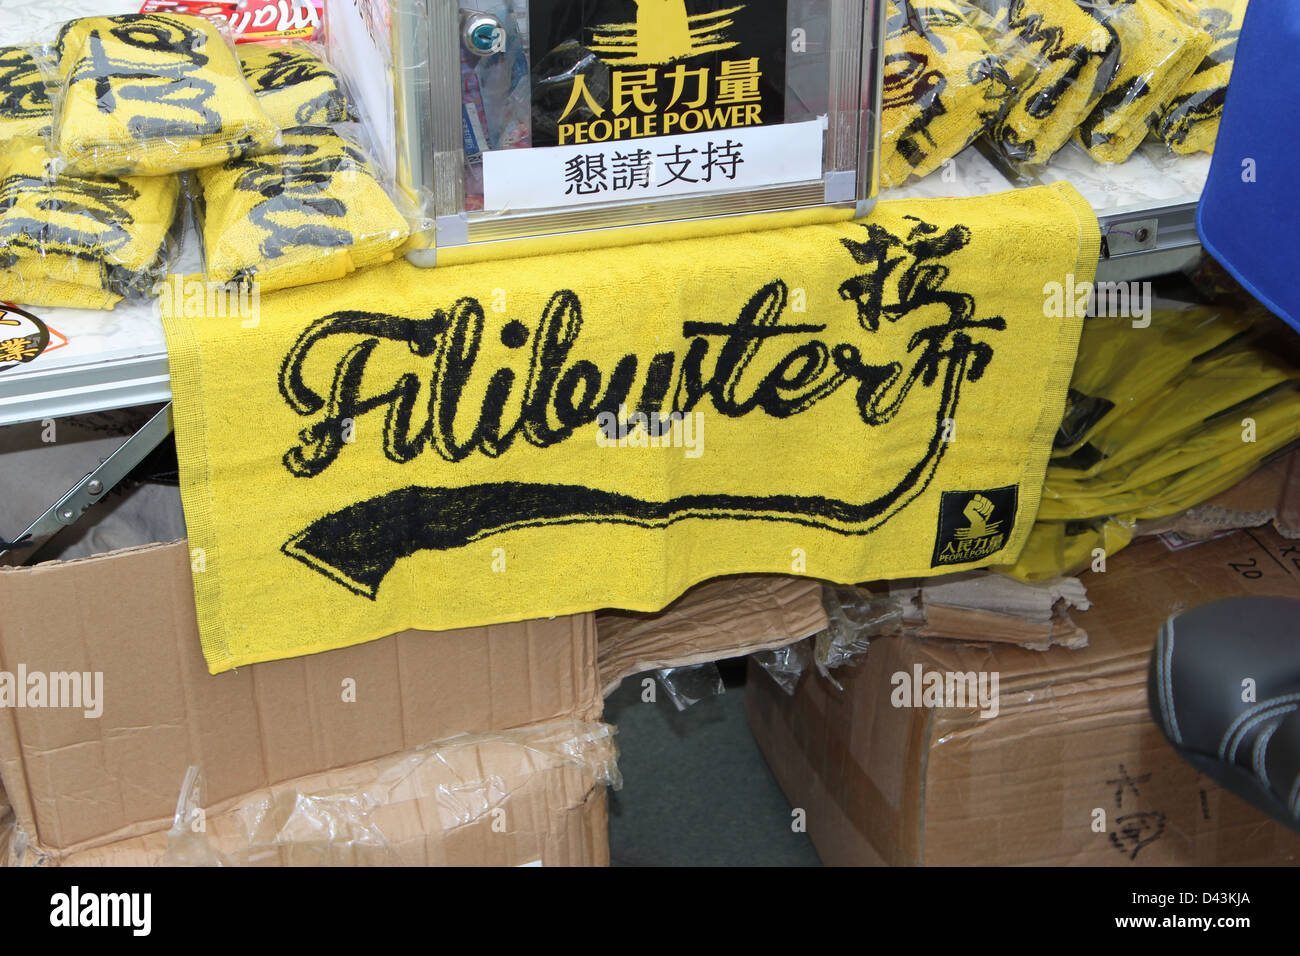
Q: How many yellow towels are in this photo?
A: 10